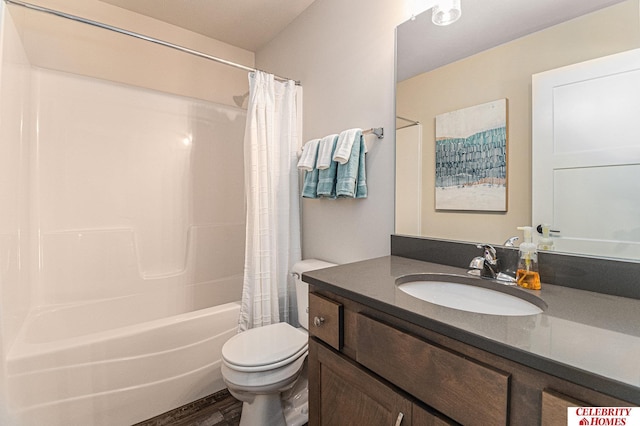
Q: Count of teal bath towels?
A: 3